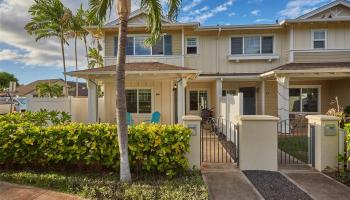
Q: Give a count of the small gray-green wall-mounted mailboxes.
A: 2